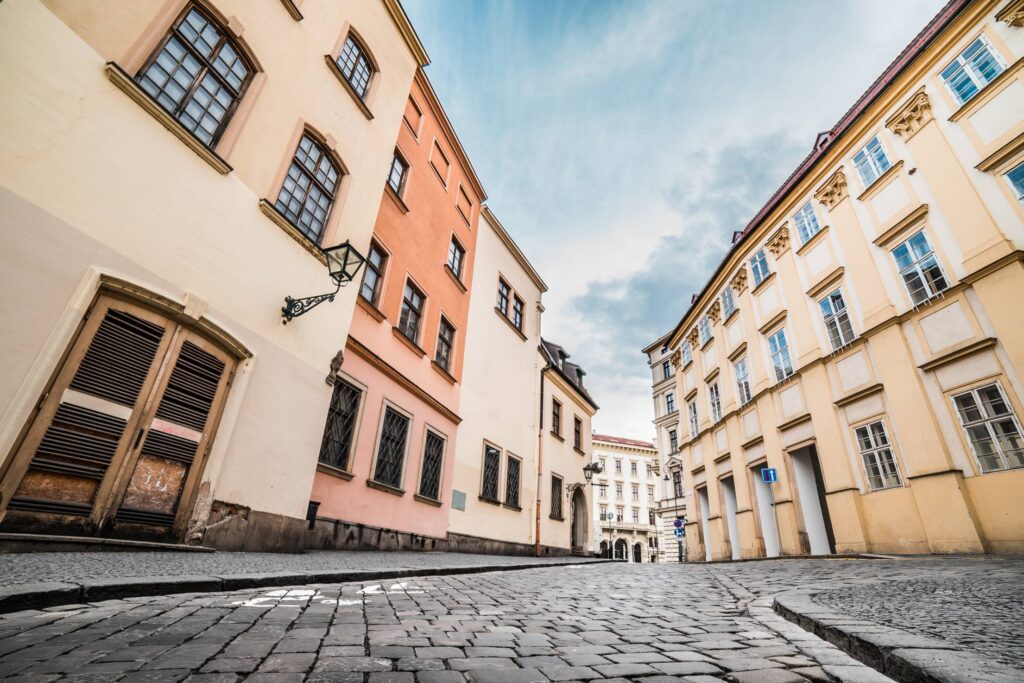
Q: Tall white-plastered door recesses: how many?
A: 4